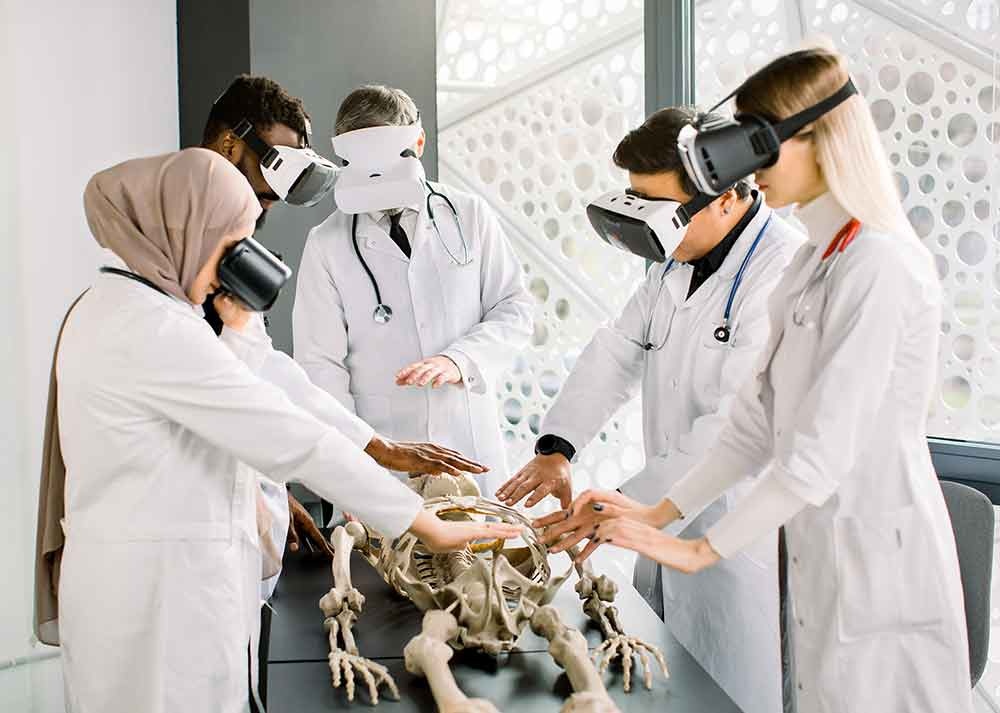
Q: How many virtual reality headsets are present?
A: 5